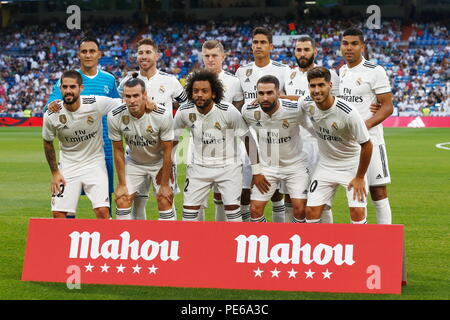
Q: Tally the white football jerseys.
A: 10